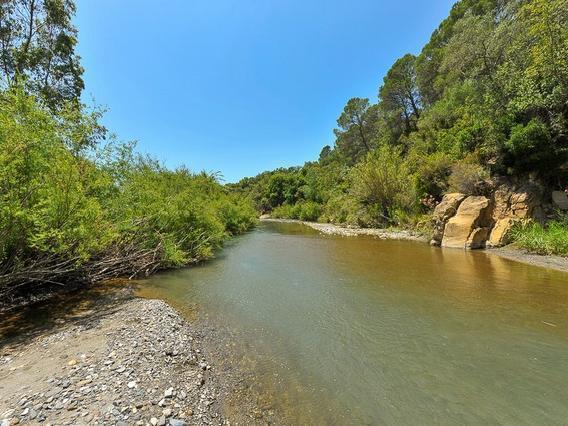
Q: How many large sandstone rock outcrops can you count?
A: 1